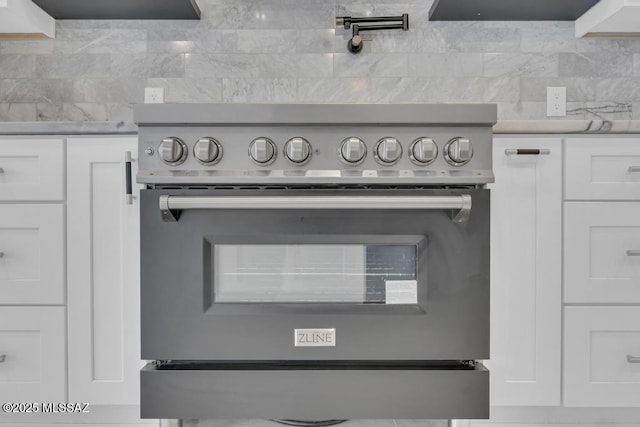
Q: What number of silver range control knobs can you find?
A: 8